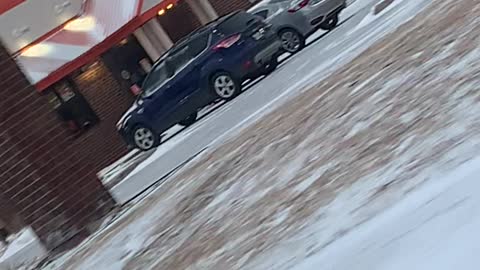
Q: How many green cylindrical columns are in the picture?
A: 0